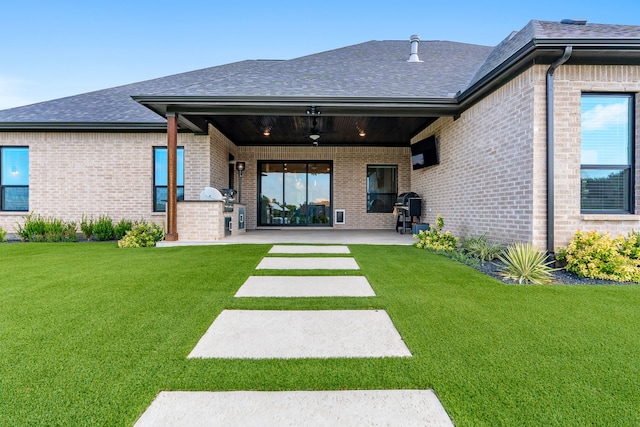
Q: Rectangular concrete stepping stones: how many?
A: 5